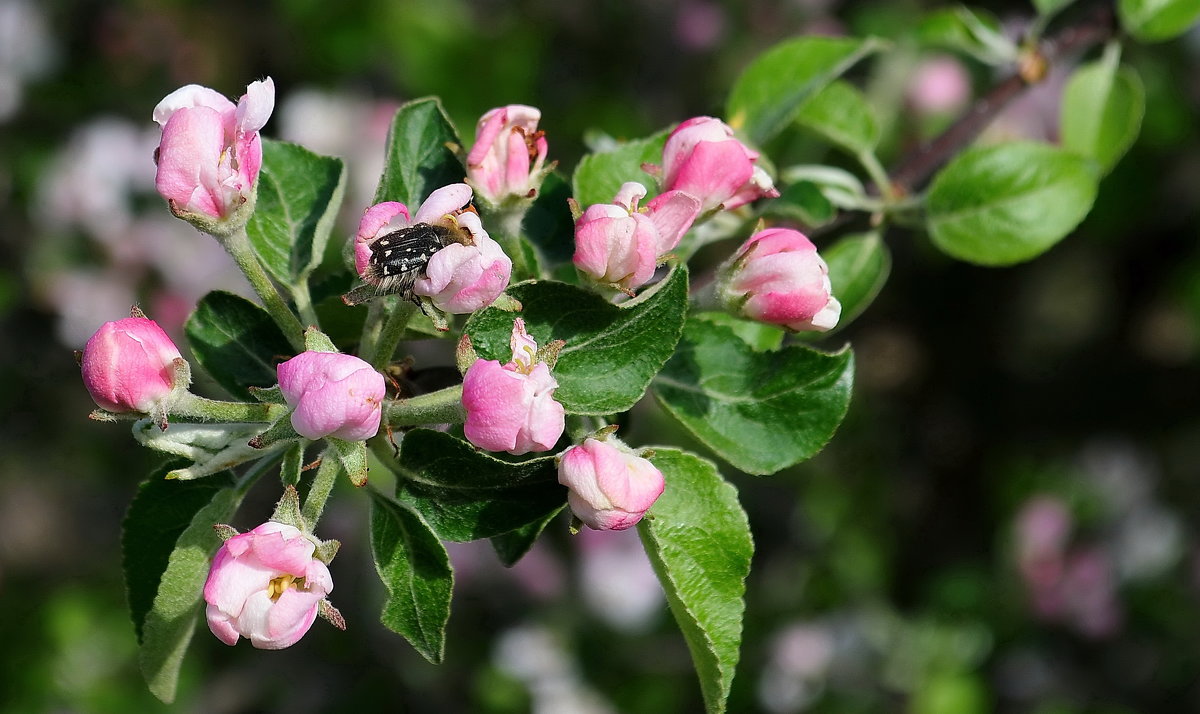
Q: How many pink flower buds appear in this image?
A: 11